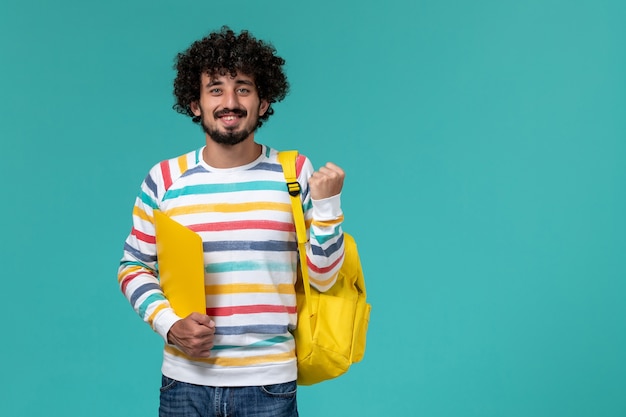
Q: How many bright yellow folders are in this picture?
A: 1